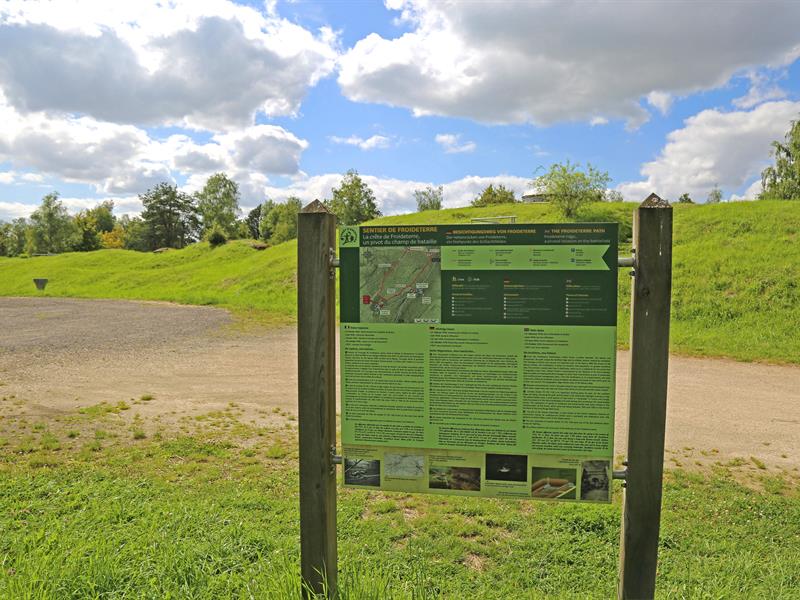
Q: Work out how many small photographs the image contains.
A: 6